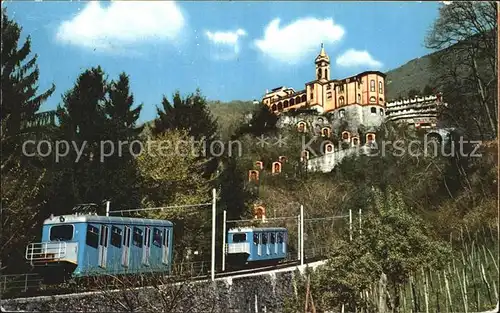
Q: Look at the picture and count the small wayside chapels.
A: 12